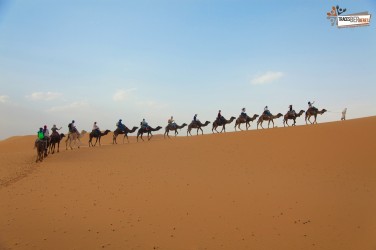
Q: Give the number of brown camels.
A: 13